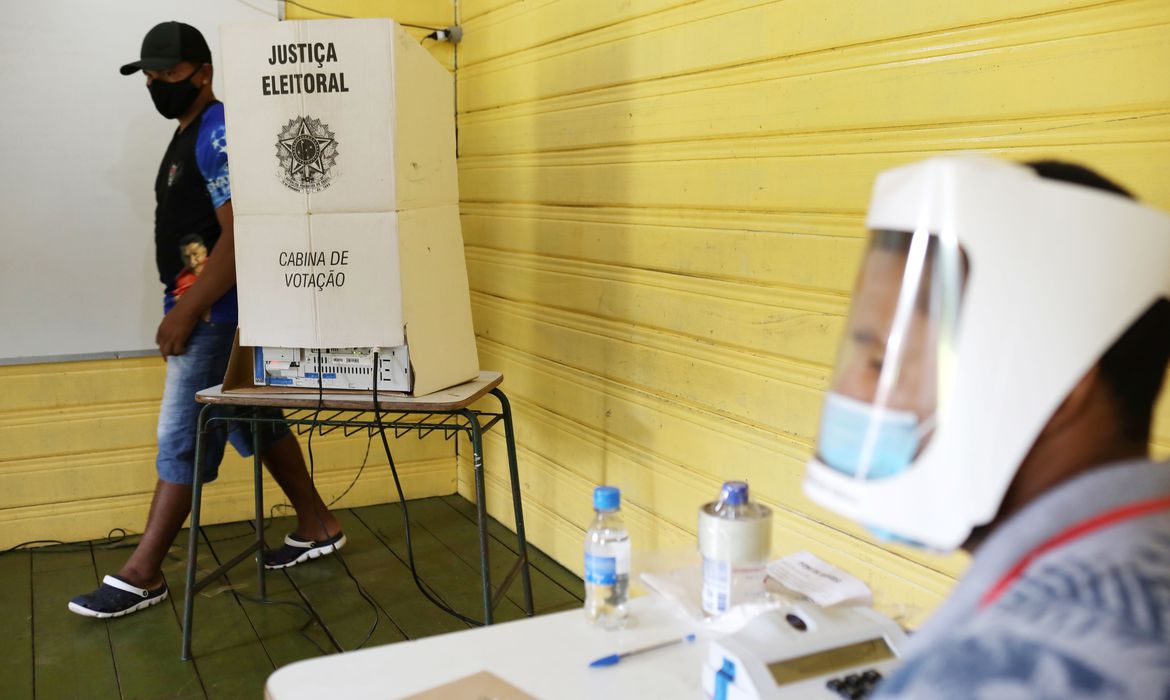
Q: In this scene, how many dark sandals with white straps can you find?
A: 2